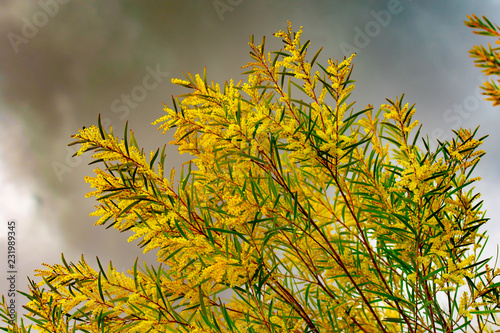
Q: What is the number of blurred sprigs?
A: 3